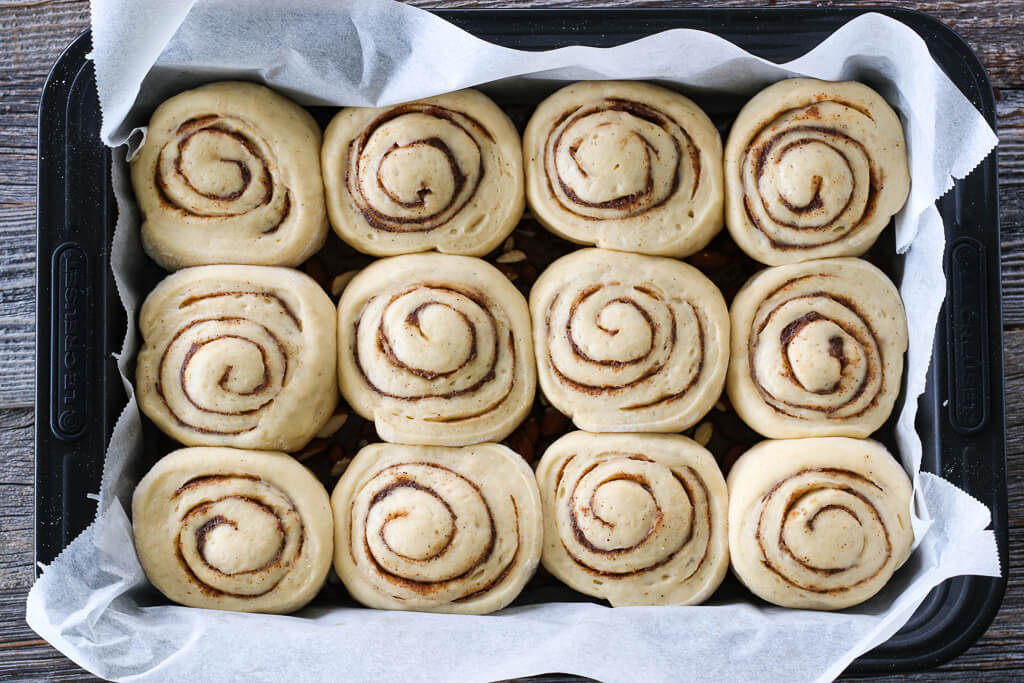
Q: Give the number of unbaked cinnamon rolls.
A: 12